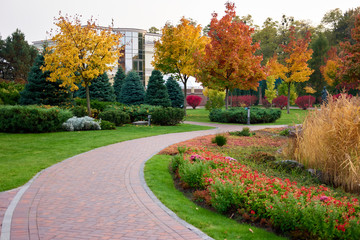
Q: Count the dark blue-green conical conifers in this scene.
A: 6